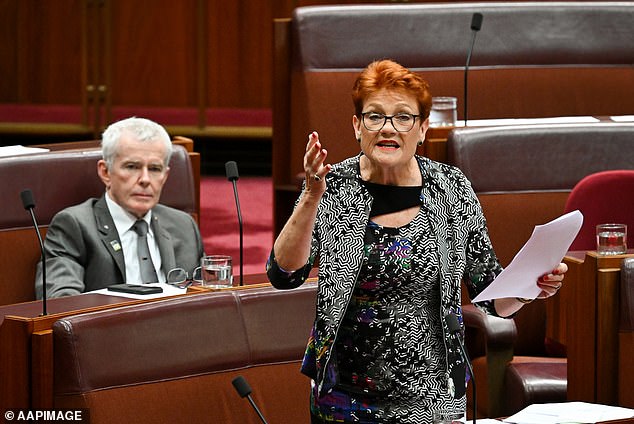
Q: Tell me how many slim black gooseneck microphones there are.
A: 5